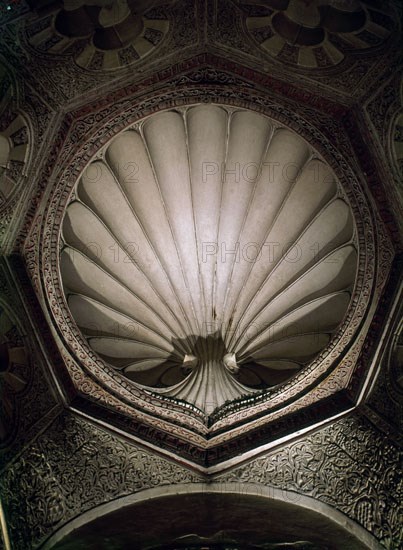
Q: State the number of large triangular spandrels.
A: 2